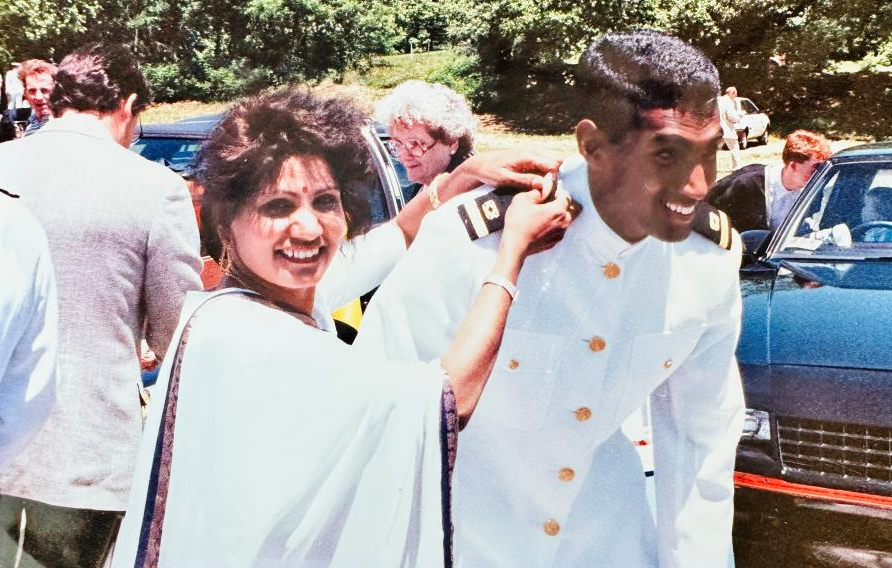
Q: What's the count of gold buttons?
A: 7